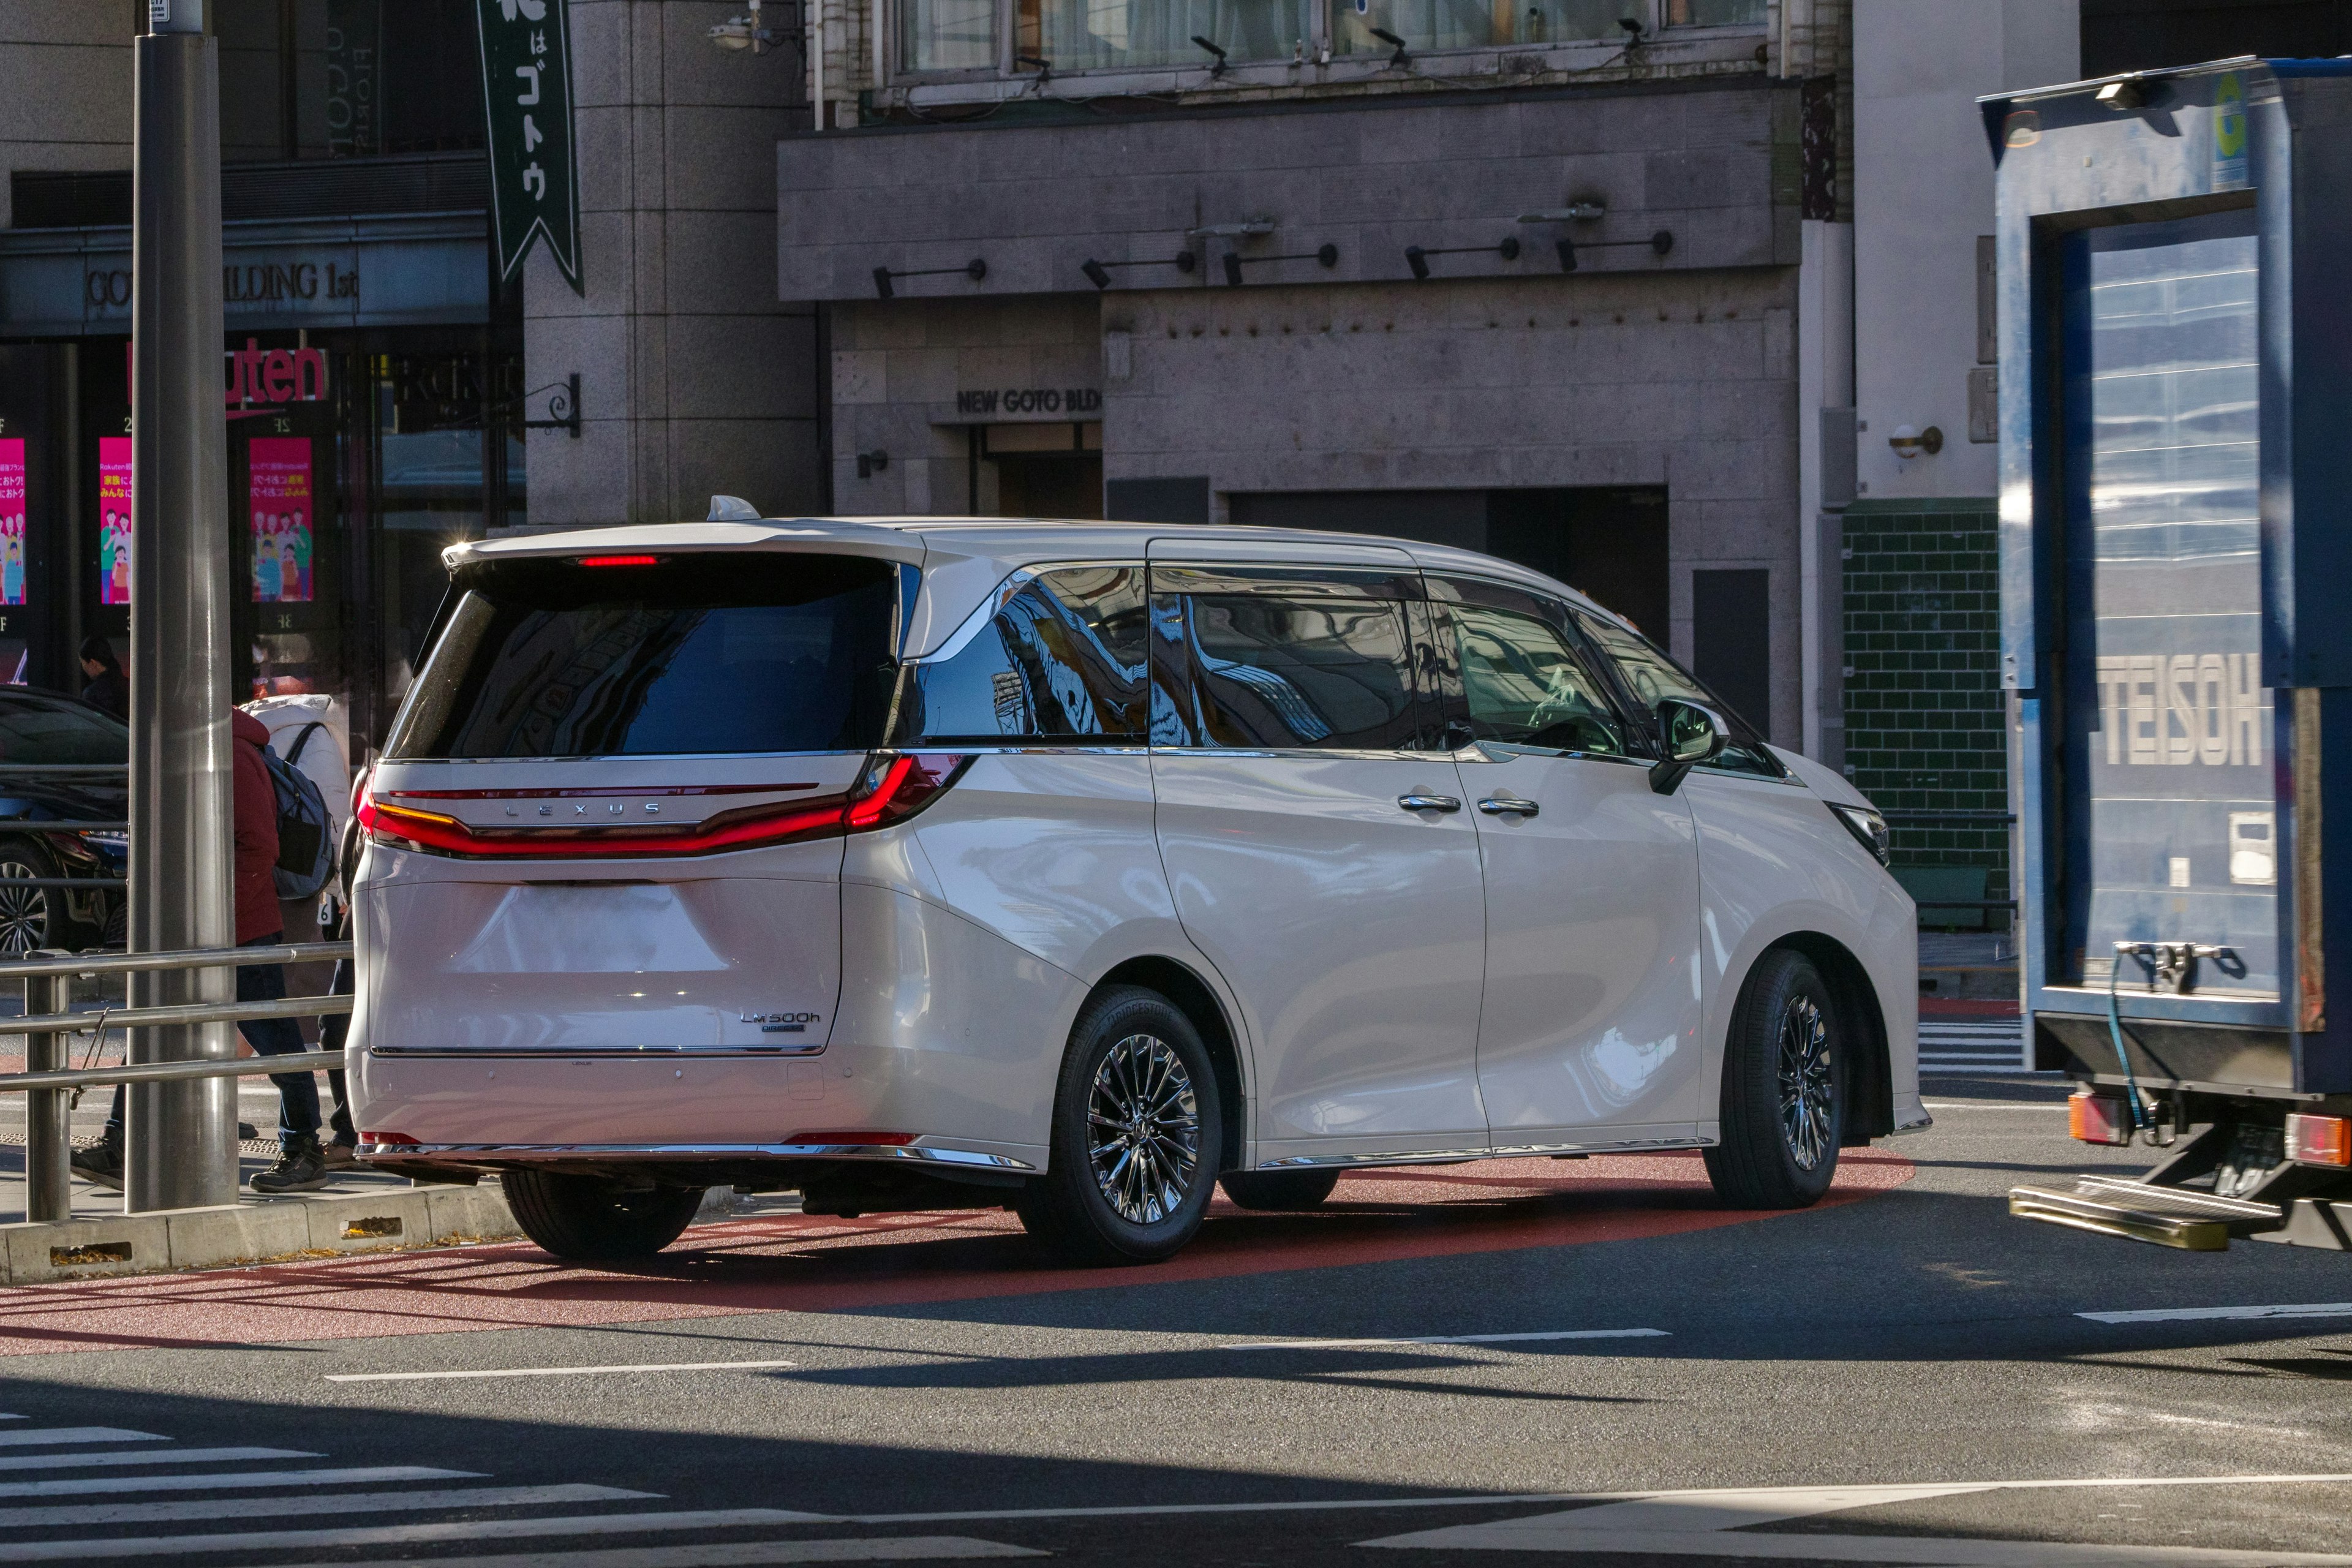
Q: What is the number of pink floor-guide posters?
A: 3